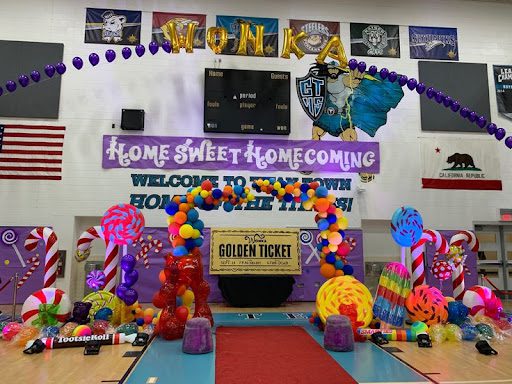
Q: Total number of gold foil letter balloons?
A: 5